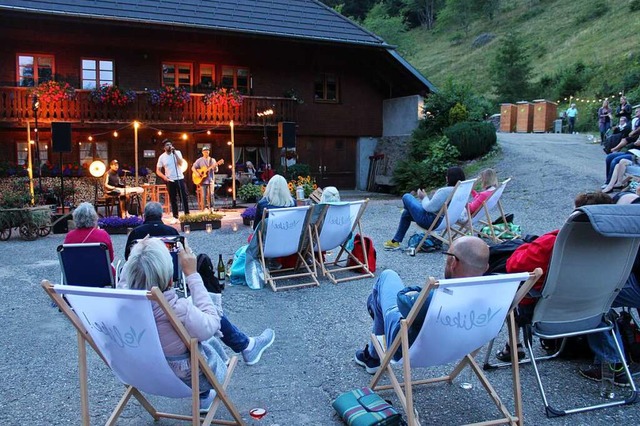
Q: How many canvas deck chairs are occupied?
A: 6